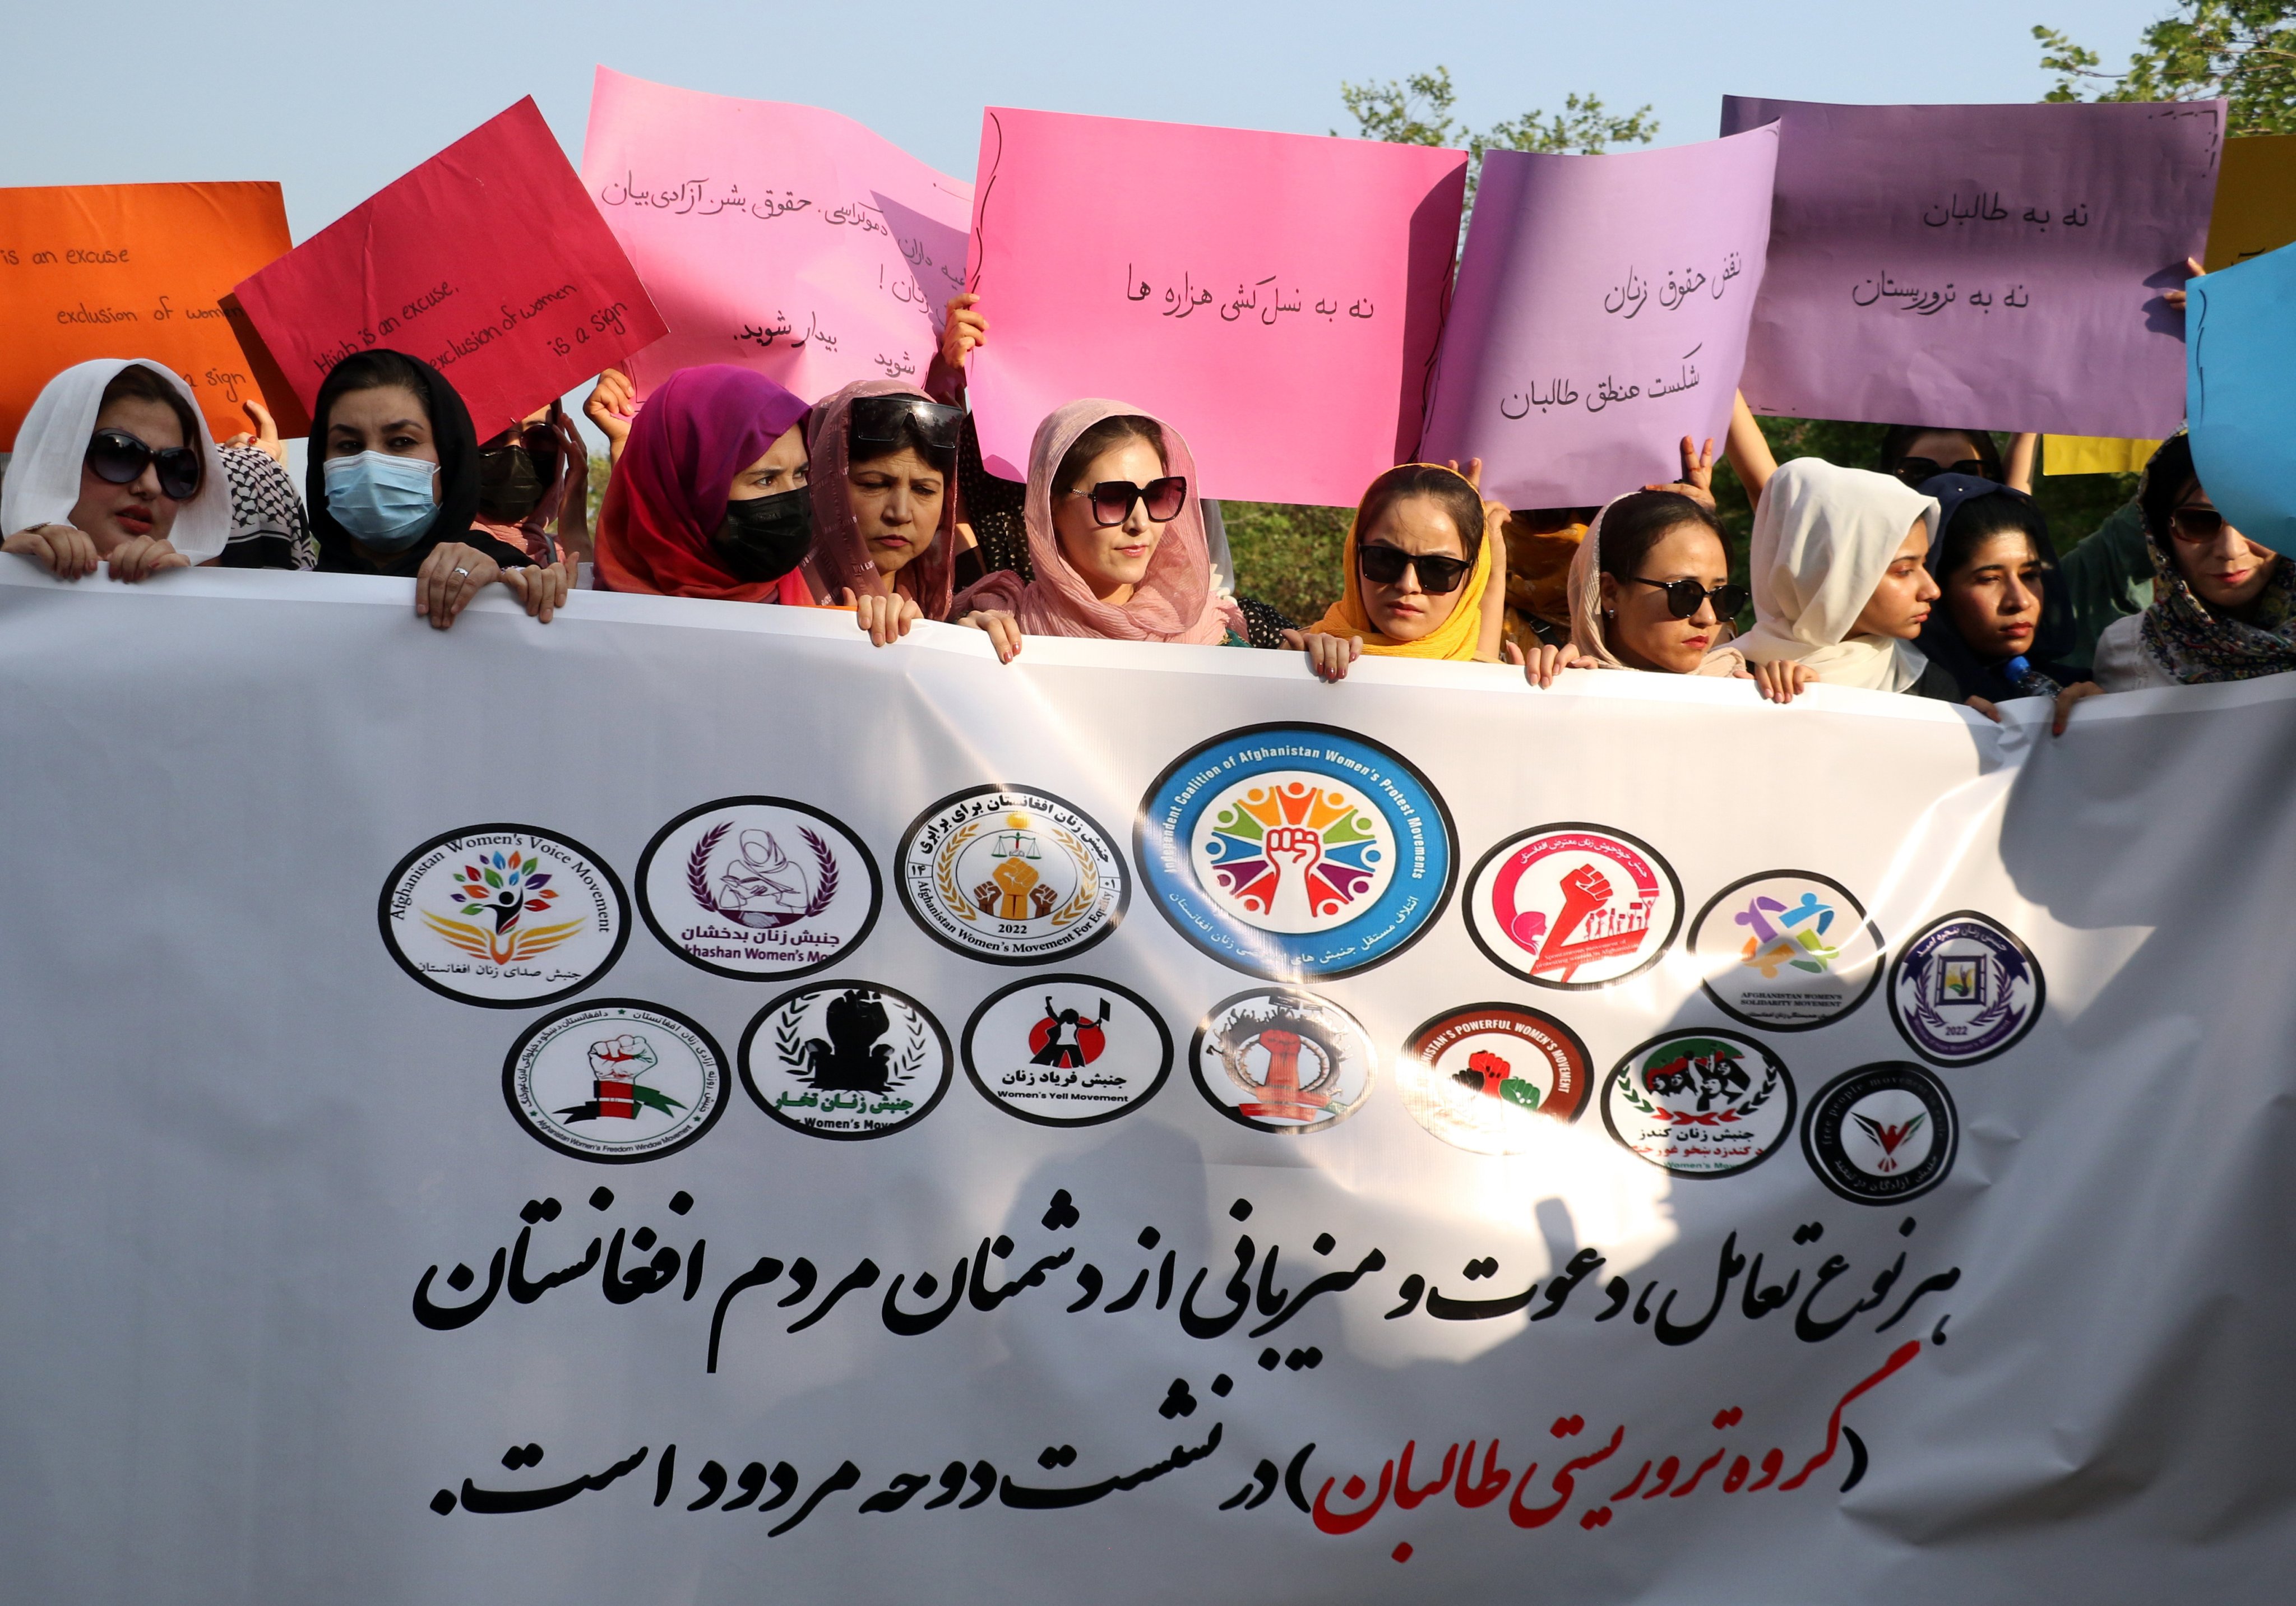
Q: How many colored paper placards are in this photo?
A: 8